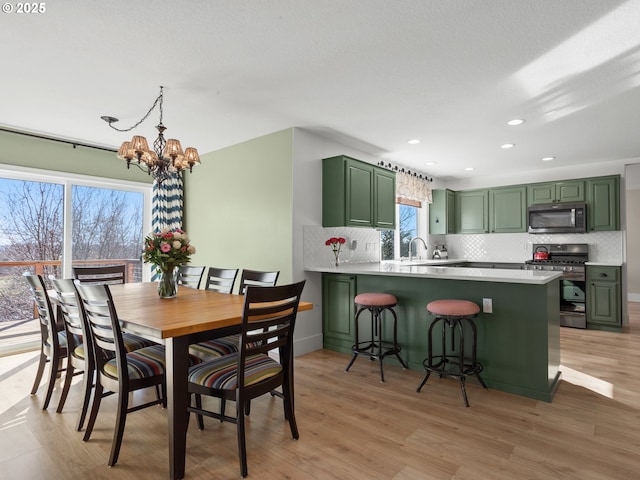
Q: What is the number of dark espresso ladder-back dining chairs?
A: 8